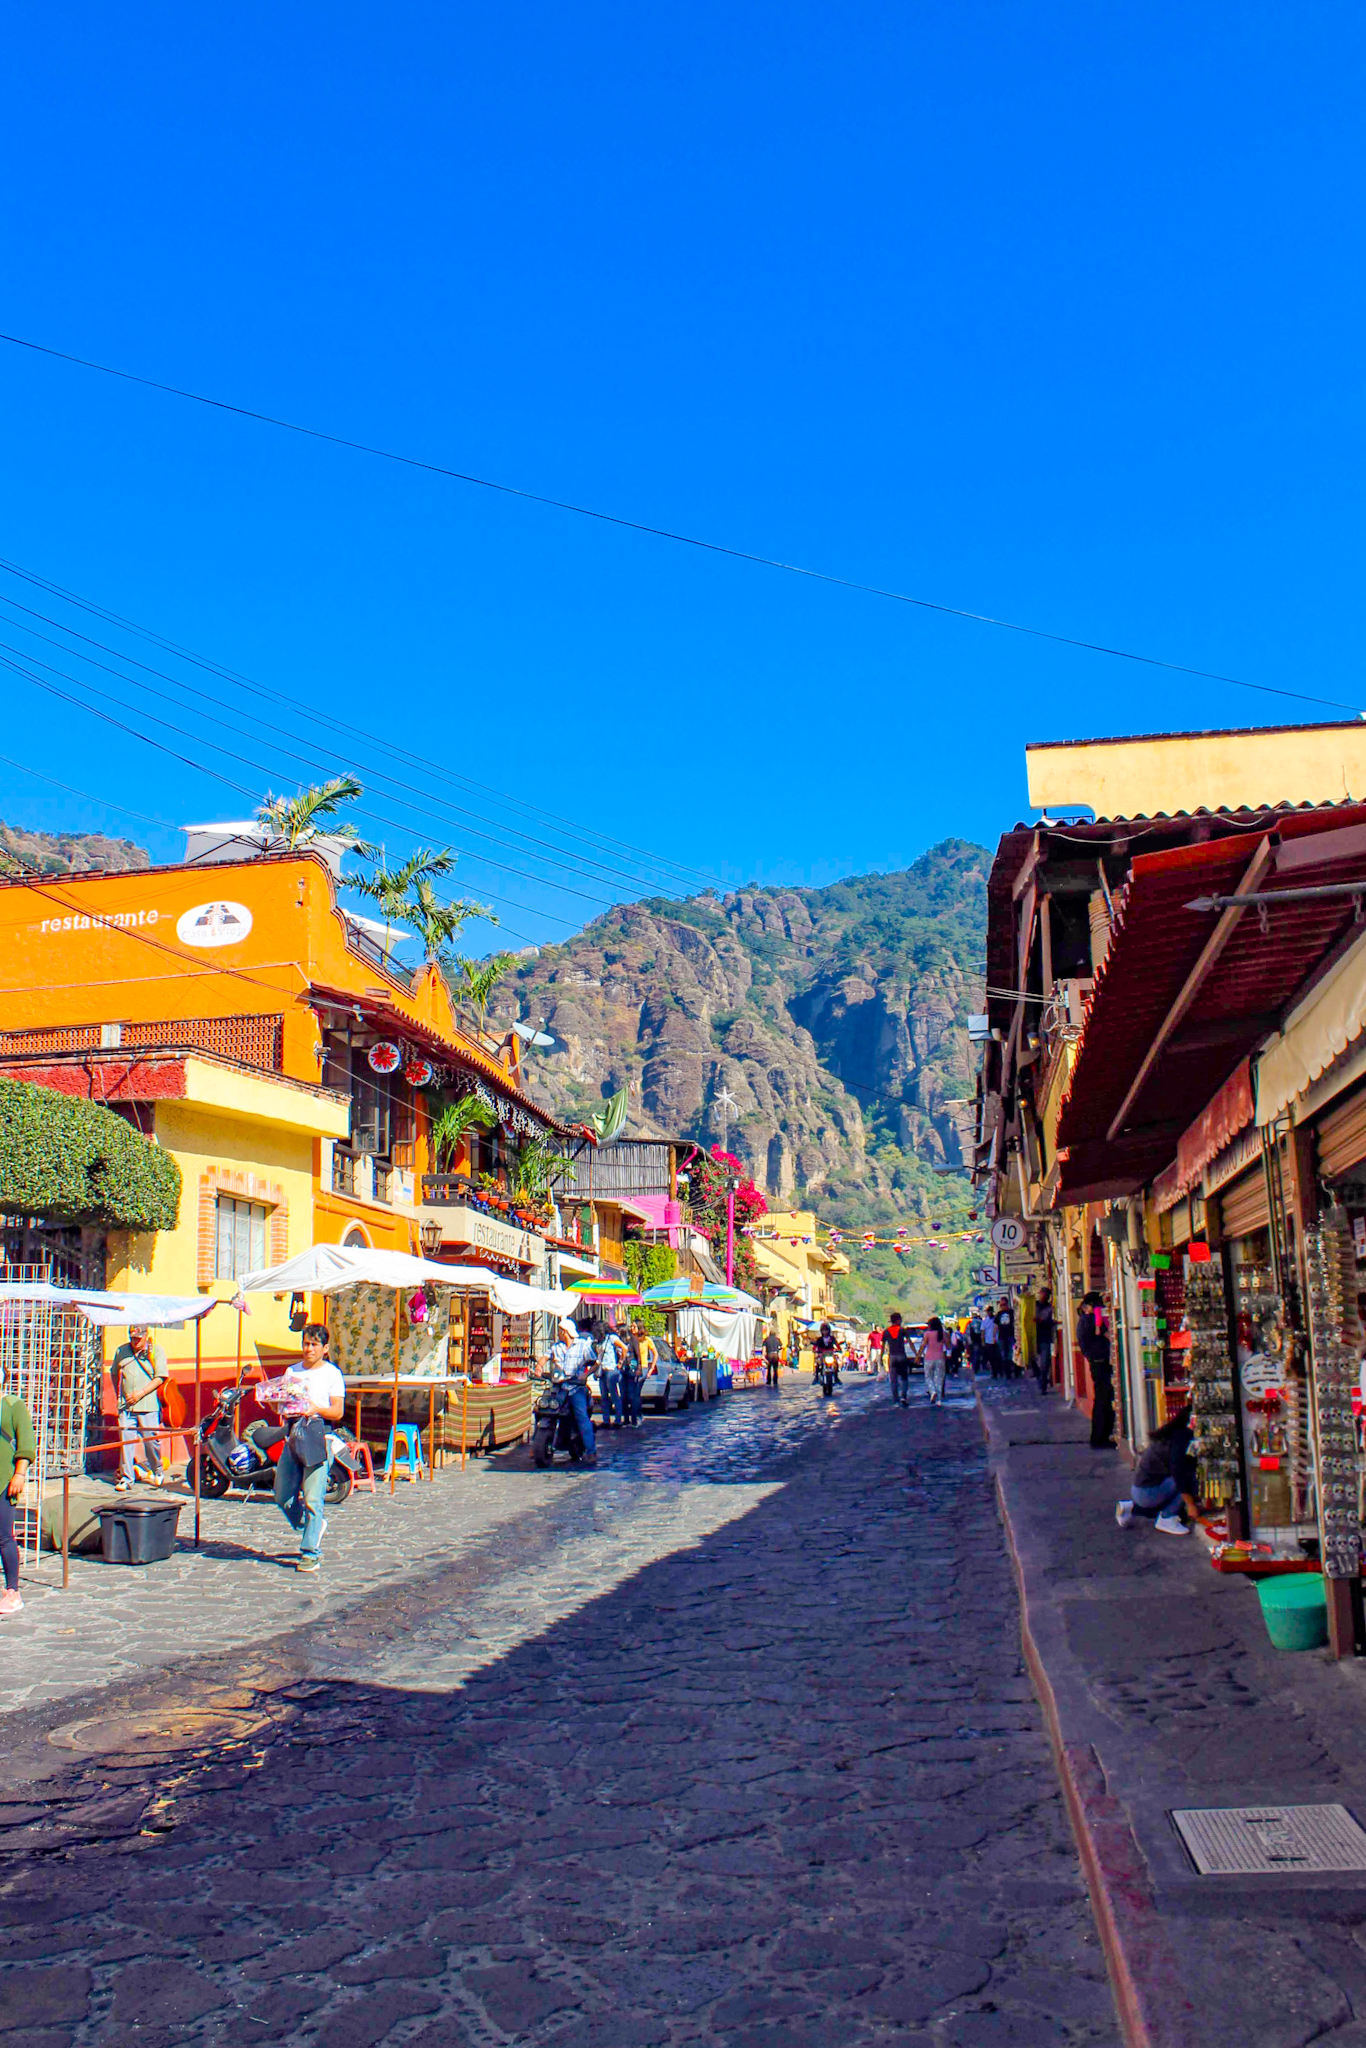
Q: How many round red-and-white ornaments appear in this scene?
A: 2